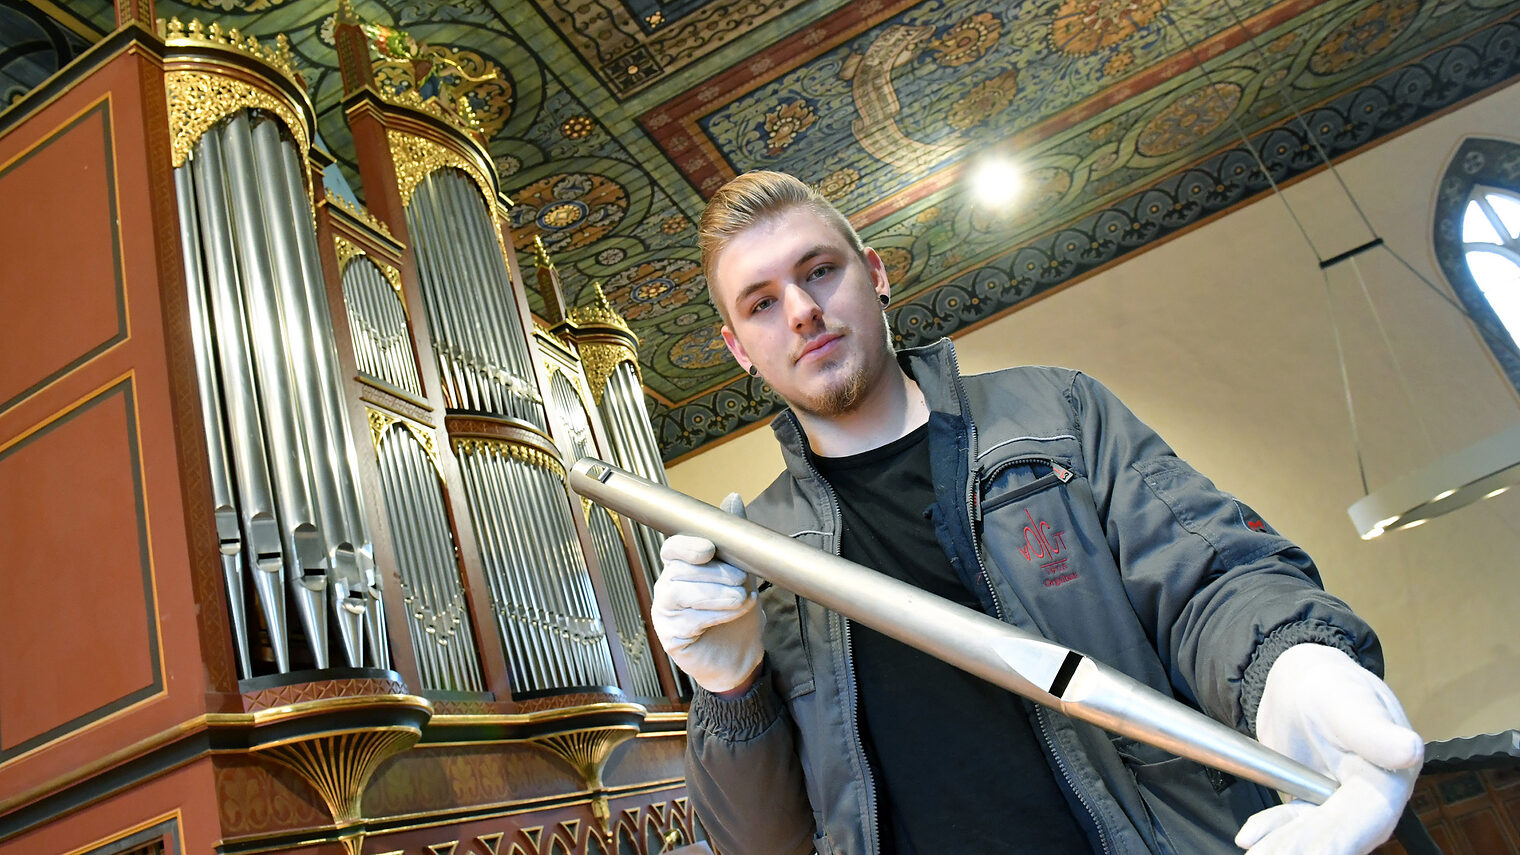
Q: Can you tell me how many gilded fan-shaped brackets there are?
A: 2